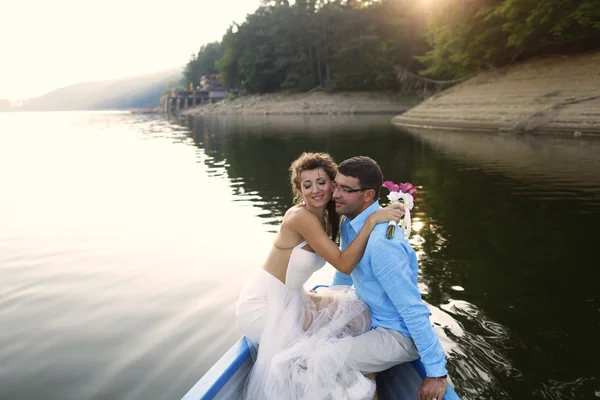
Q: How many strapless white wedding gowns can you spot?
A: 1